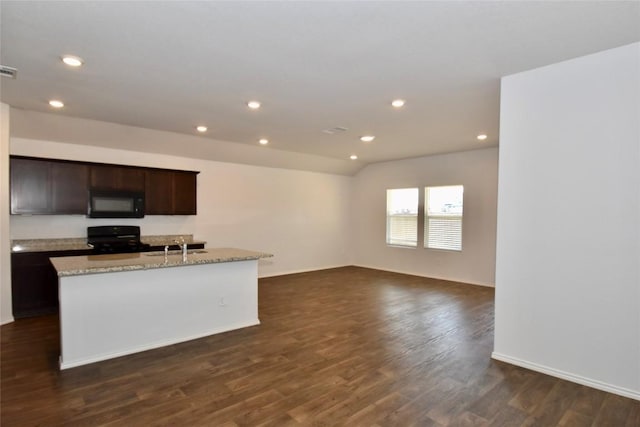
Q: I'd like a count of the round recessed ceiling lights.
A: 9